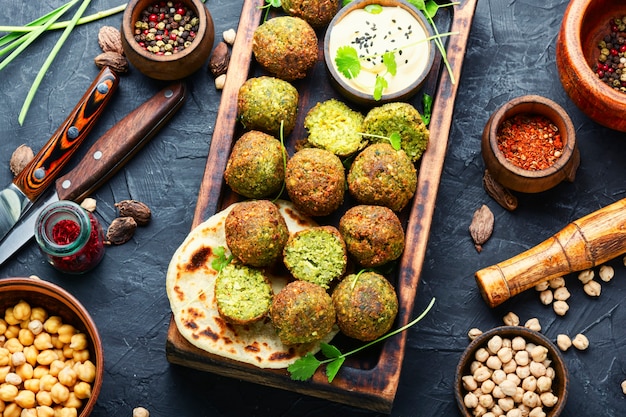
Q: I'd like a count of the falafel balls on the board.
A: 14